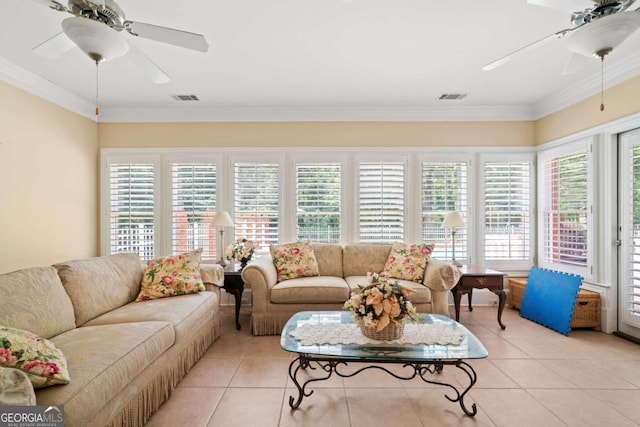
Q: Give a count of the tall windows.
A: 8